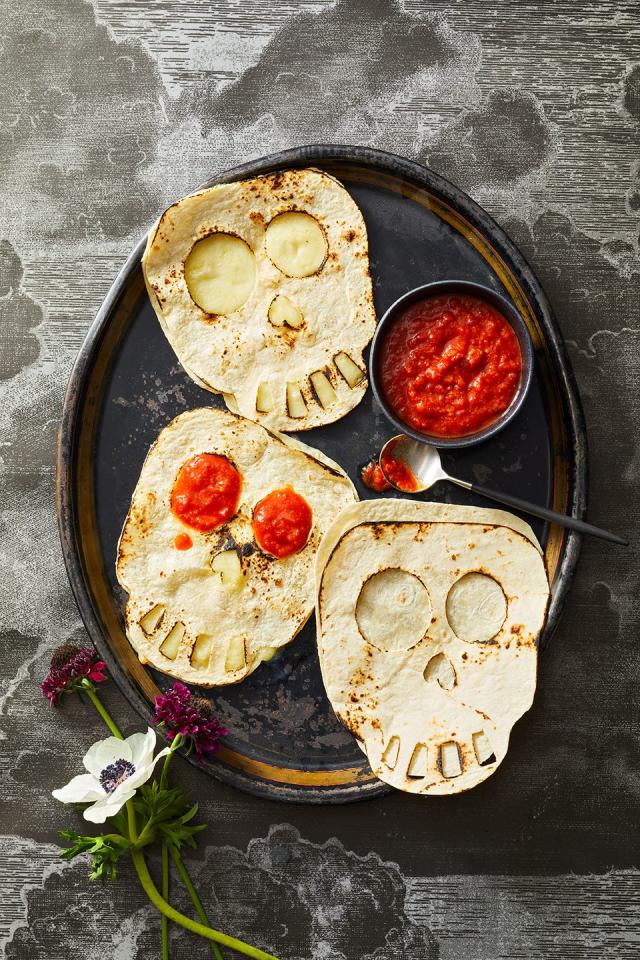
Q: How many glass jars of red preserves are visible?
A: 0